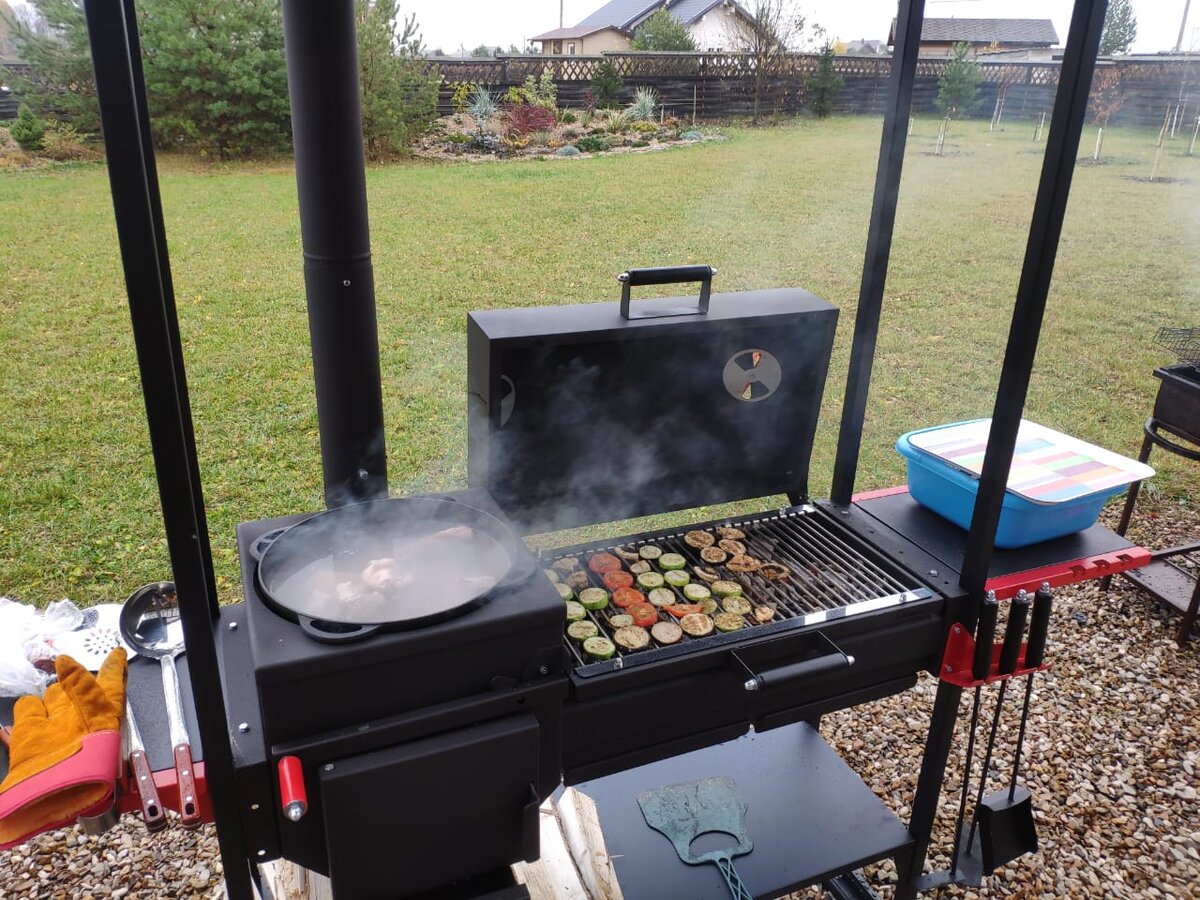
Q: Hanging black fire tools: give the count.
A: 3